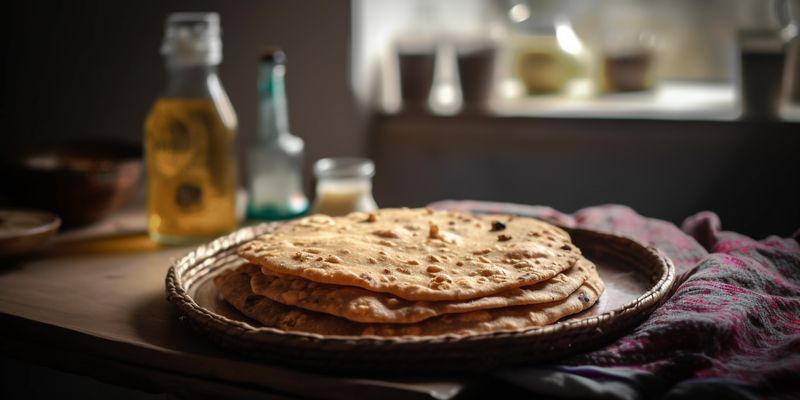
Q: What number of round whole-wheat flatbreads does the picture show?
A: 3